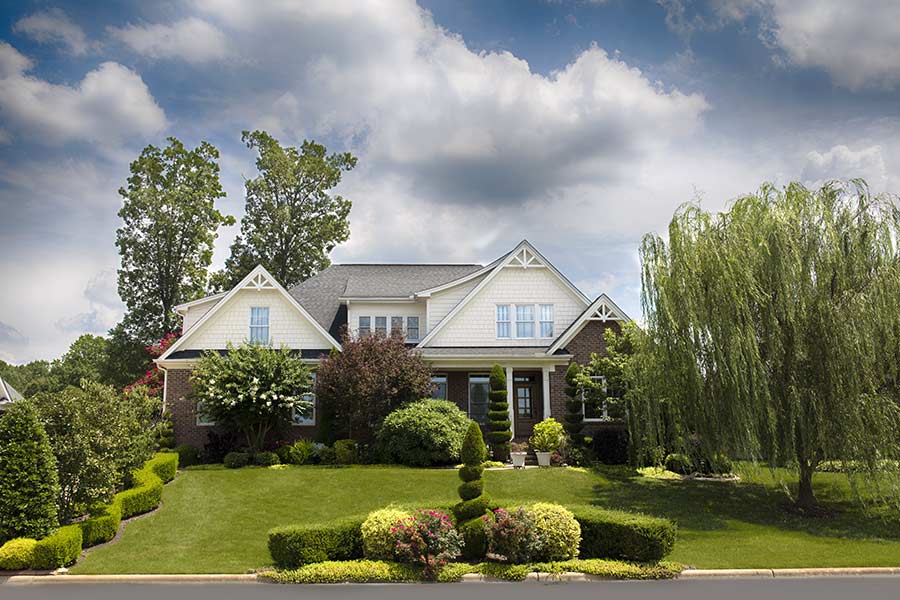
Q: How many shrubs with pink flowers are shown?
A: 2